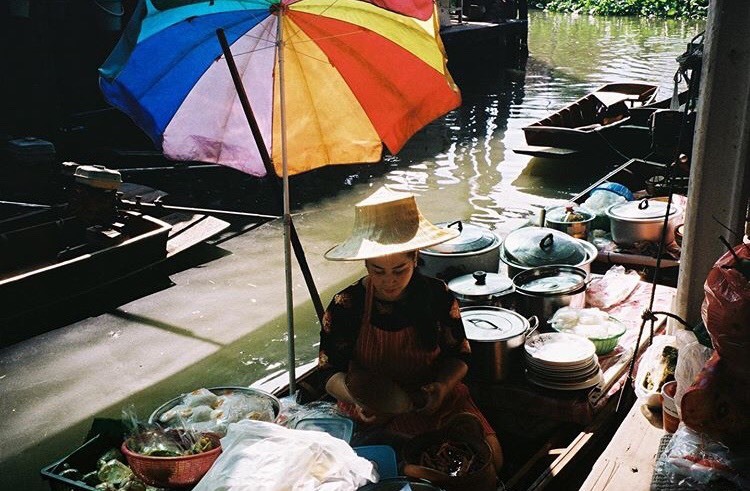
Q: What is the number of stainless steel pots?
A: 7